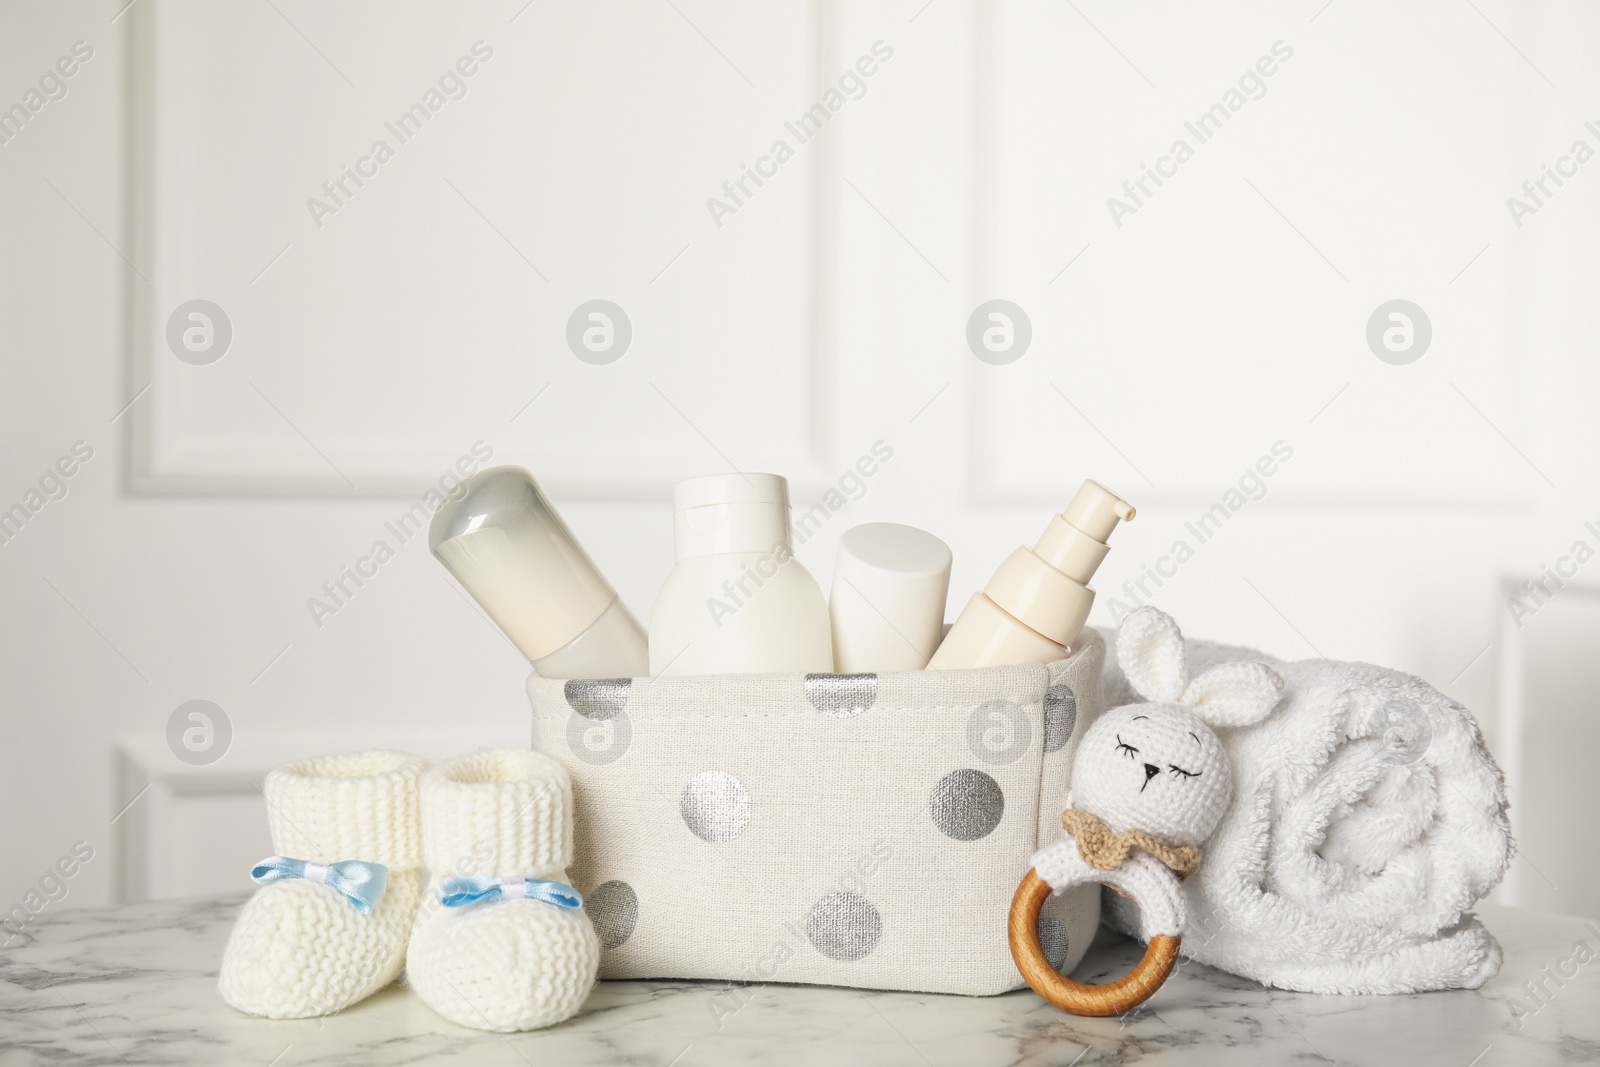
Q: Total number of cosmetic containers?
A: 4